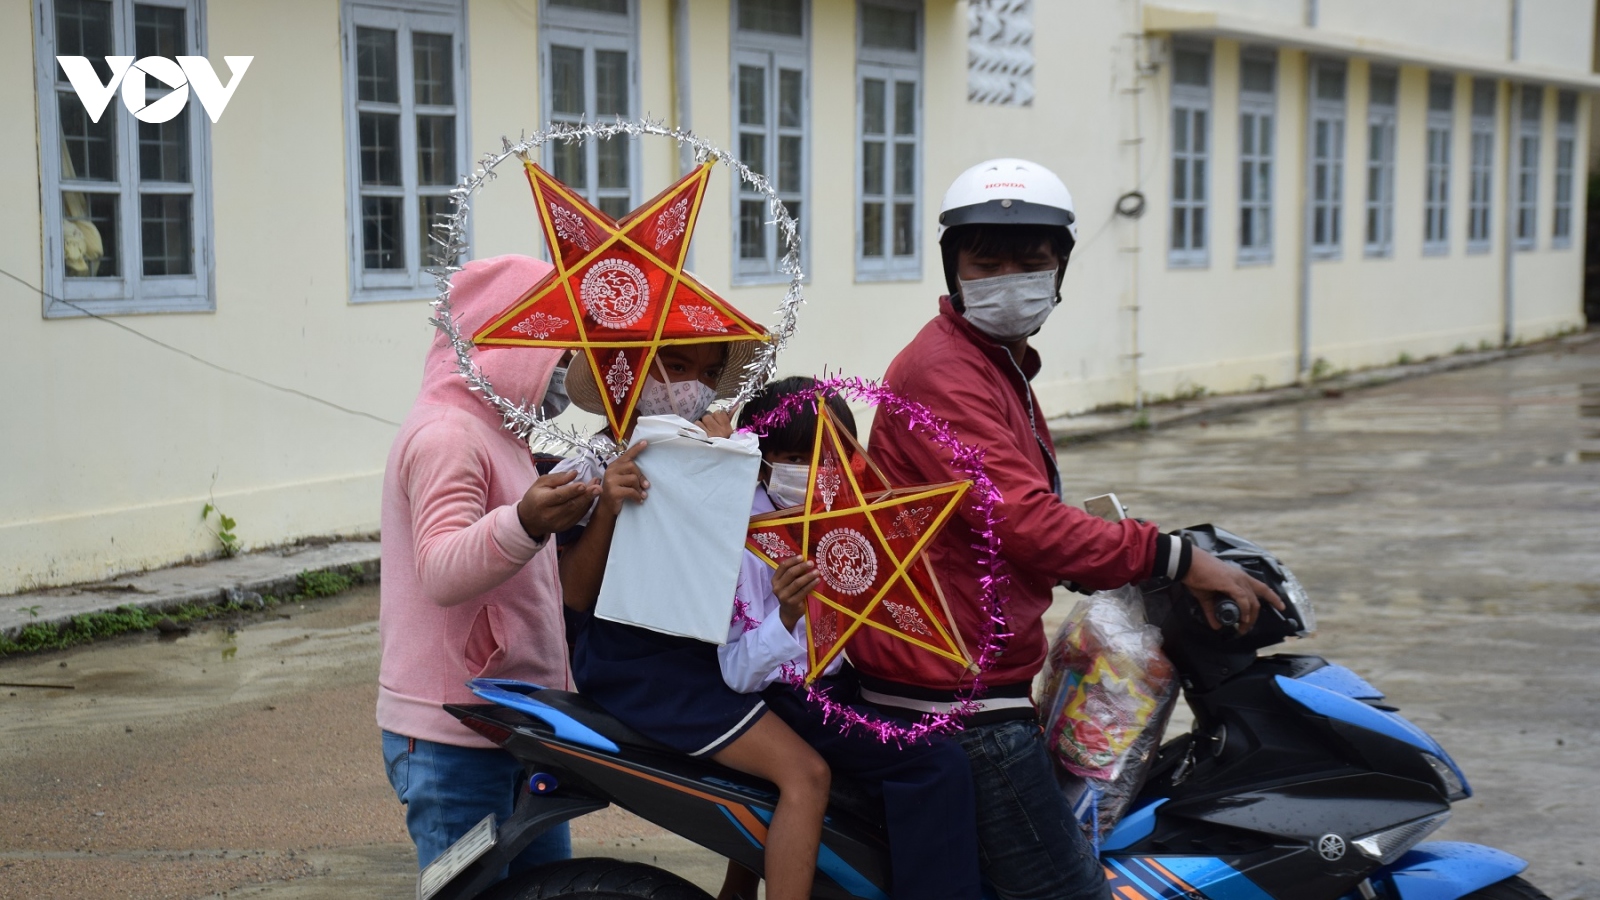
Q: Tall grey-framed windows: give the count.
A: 13